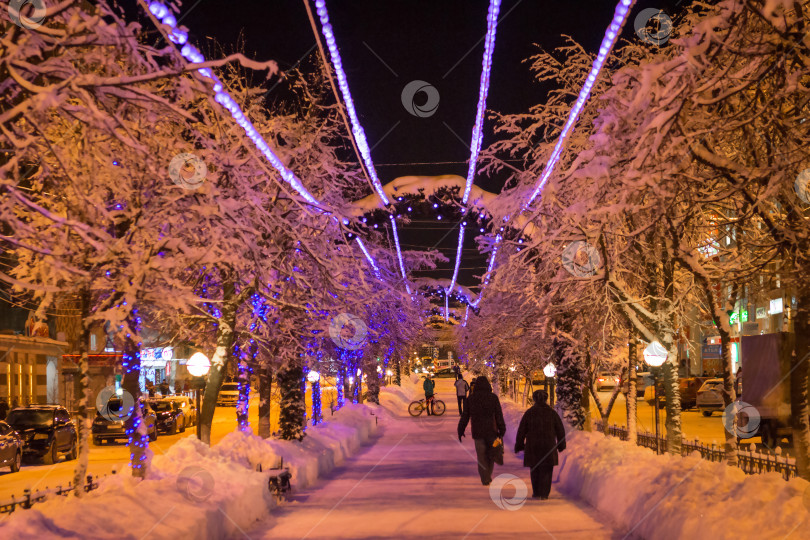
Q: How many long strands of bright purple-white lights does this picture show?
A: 4